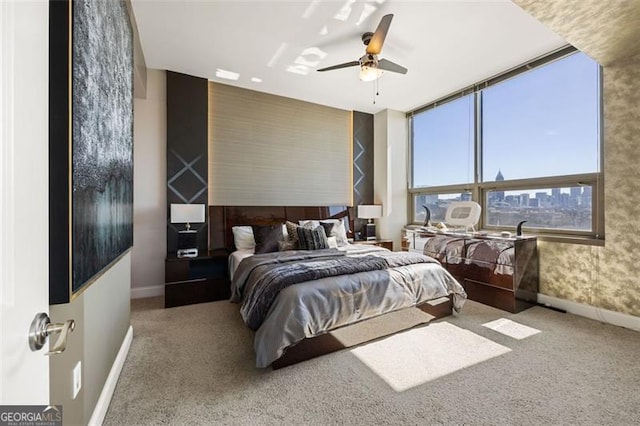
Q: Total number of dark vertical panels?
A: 2